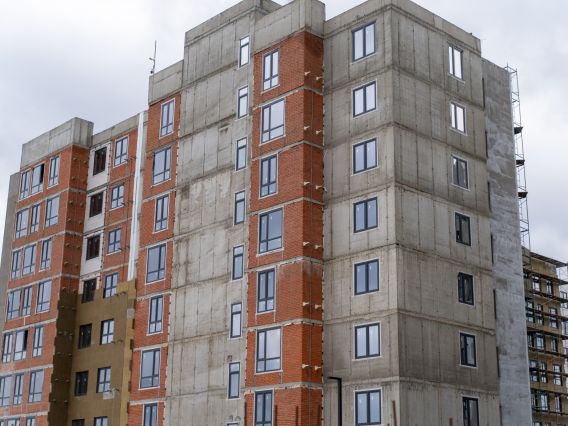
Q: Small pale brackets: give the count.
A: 12